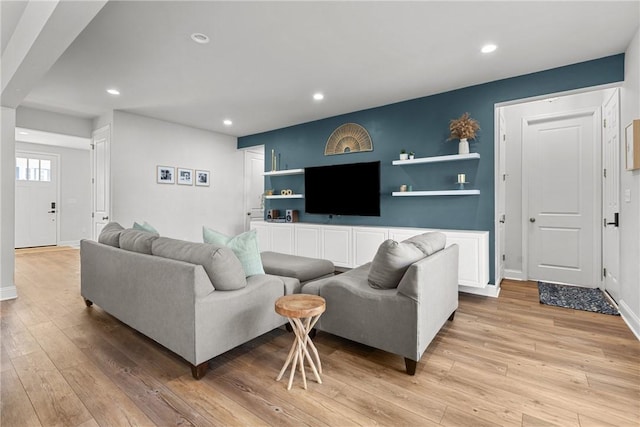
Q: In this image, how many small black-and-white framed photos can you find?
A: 3